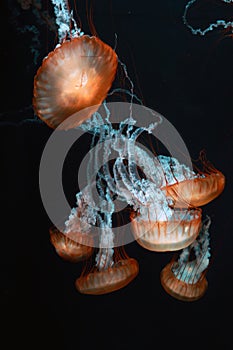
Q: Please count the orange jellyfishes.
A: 6